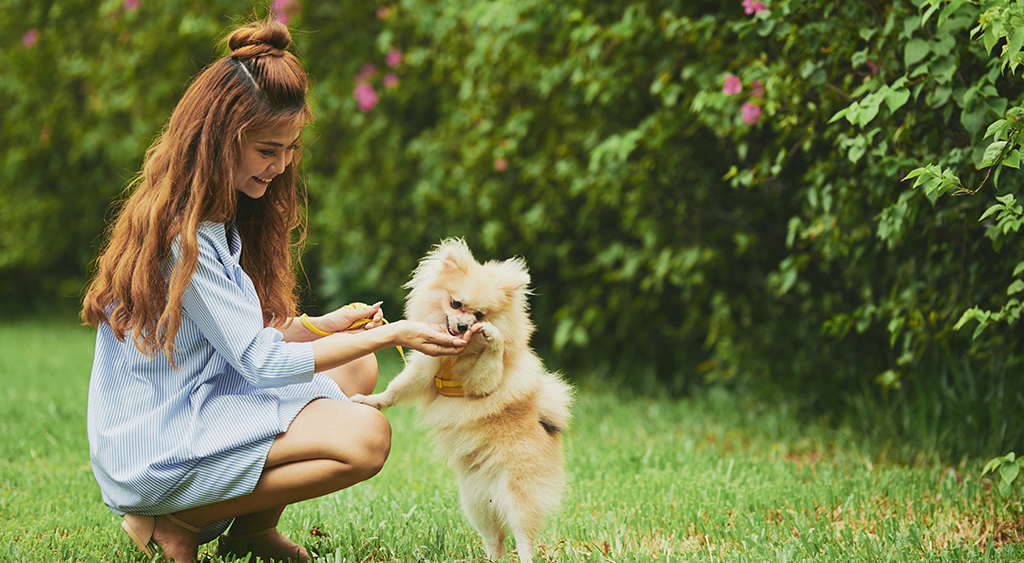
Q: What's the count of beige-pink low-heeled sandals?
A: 2